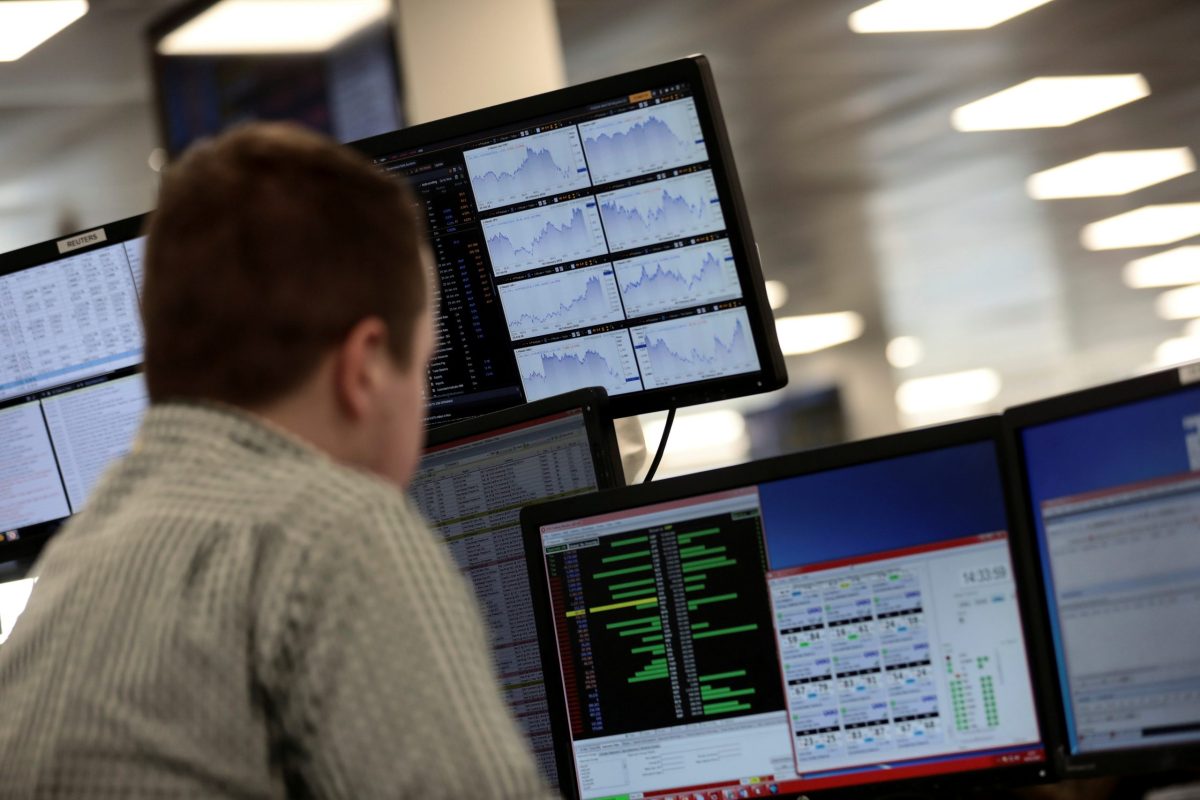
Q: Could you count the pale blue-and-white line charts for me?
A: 8